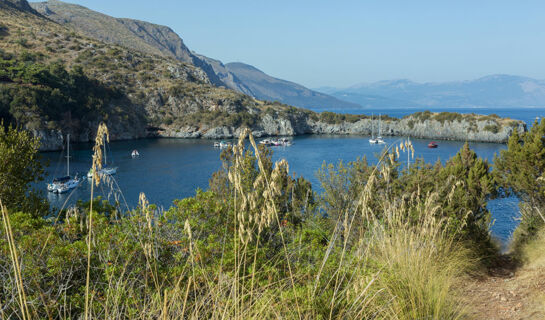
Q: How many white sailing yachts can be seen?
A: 4